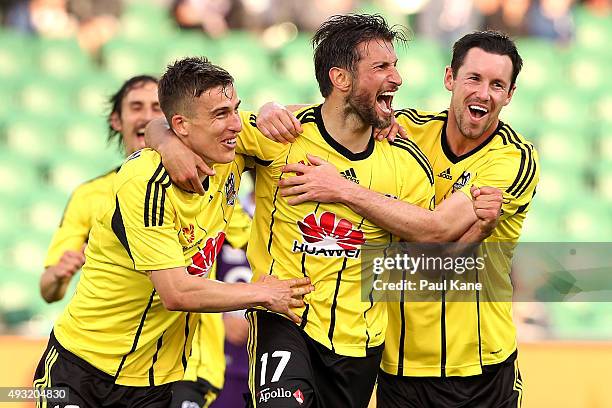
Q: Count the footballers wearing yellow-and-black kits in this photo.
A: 4